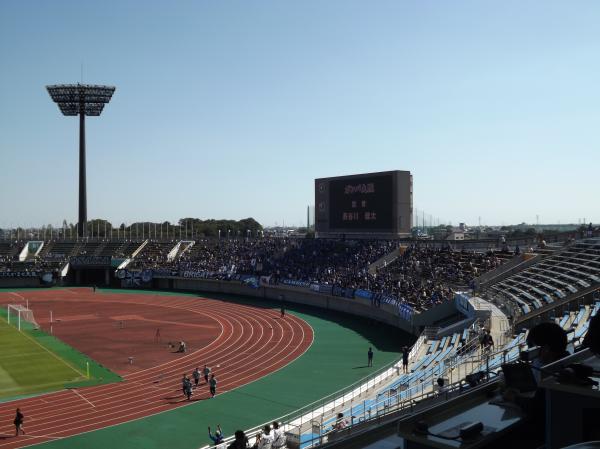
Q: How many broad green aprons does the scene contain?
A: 1